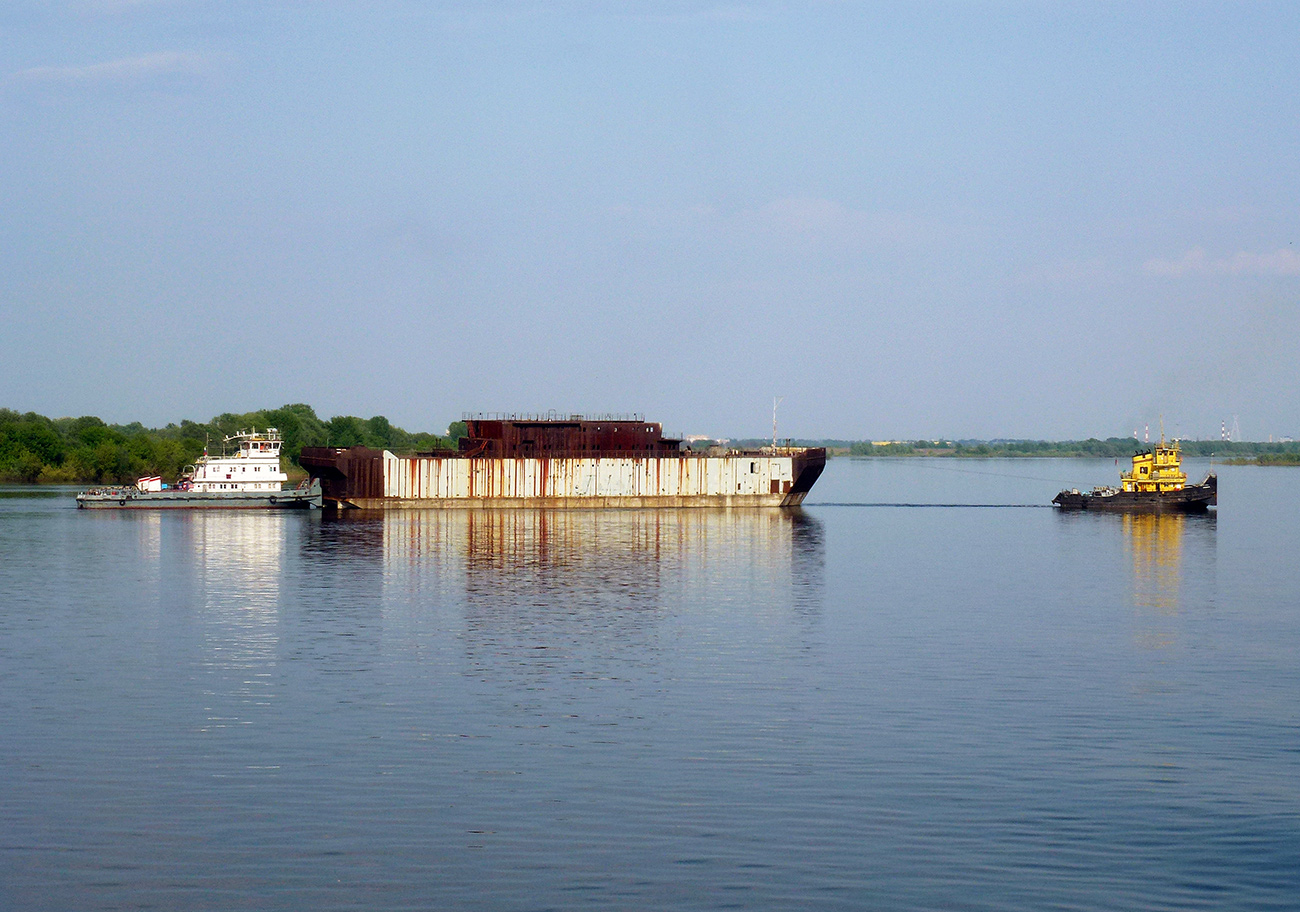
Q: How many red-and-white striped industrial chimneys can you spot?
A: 4